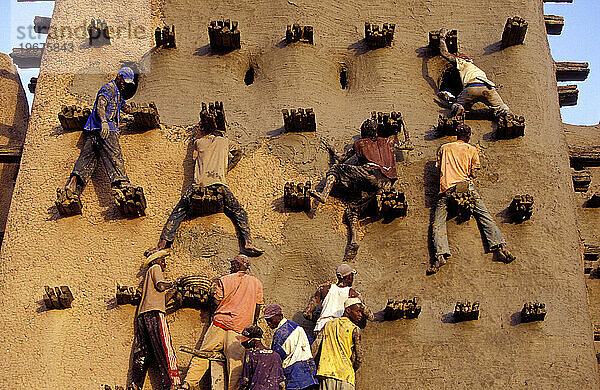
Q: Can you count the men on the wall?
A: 11